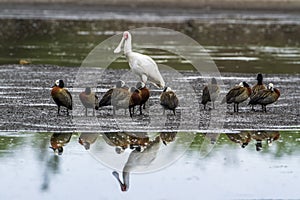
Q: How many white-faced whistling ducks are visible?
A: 10